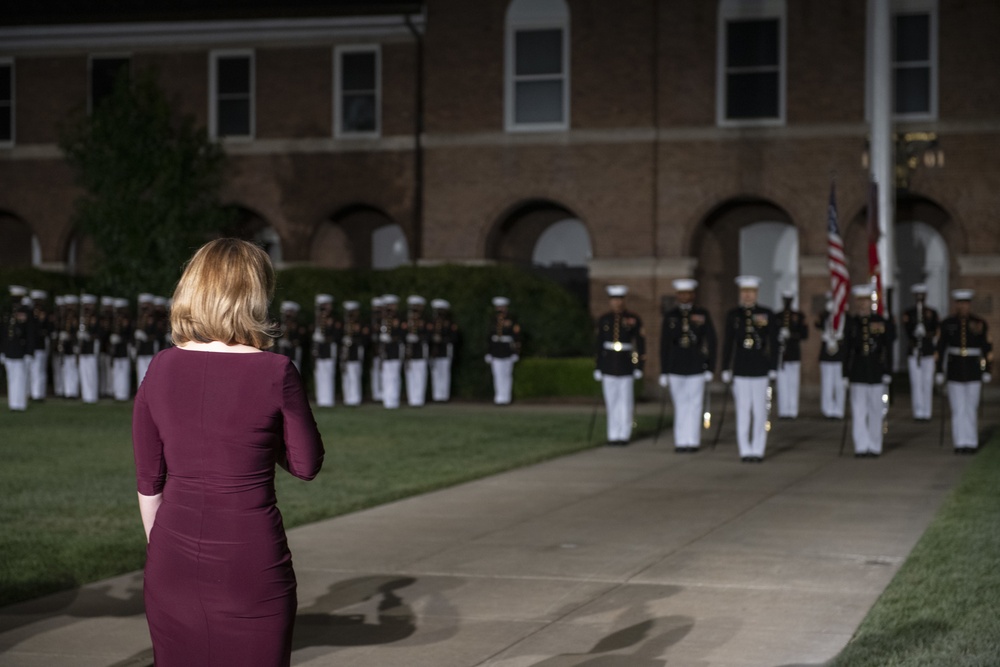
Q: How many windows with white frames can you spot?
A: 7